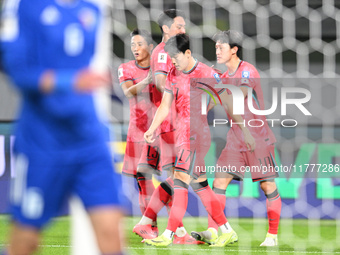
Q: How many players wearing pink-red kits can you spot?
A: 4